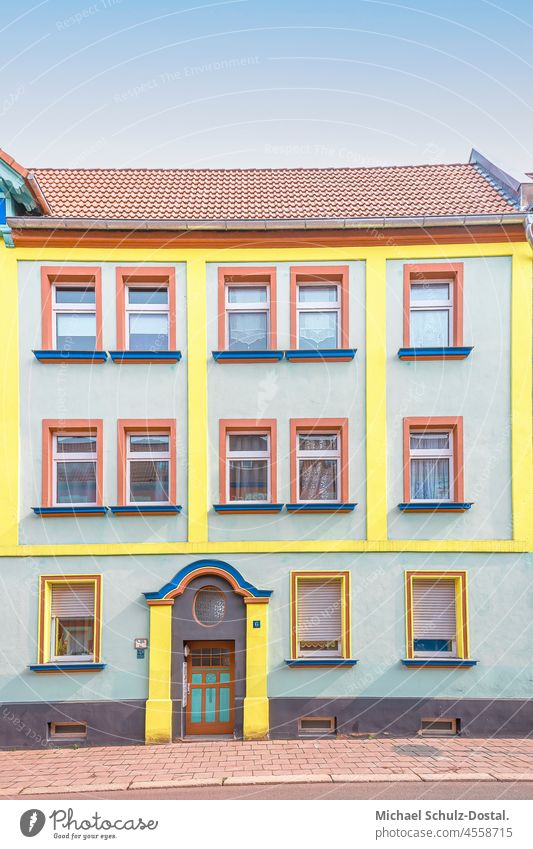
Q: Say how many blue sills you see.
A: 13